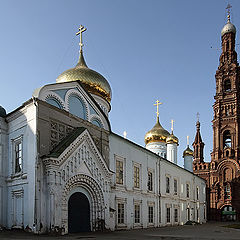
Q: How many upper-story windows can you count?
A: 8